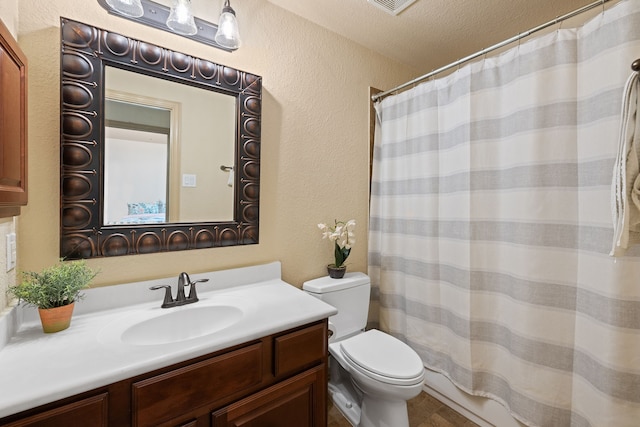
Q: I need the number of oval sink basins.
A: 1